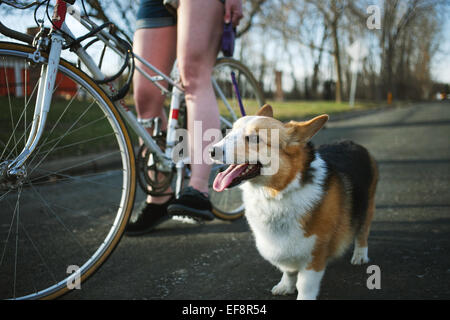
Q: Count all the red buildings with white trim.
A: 1